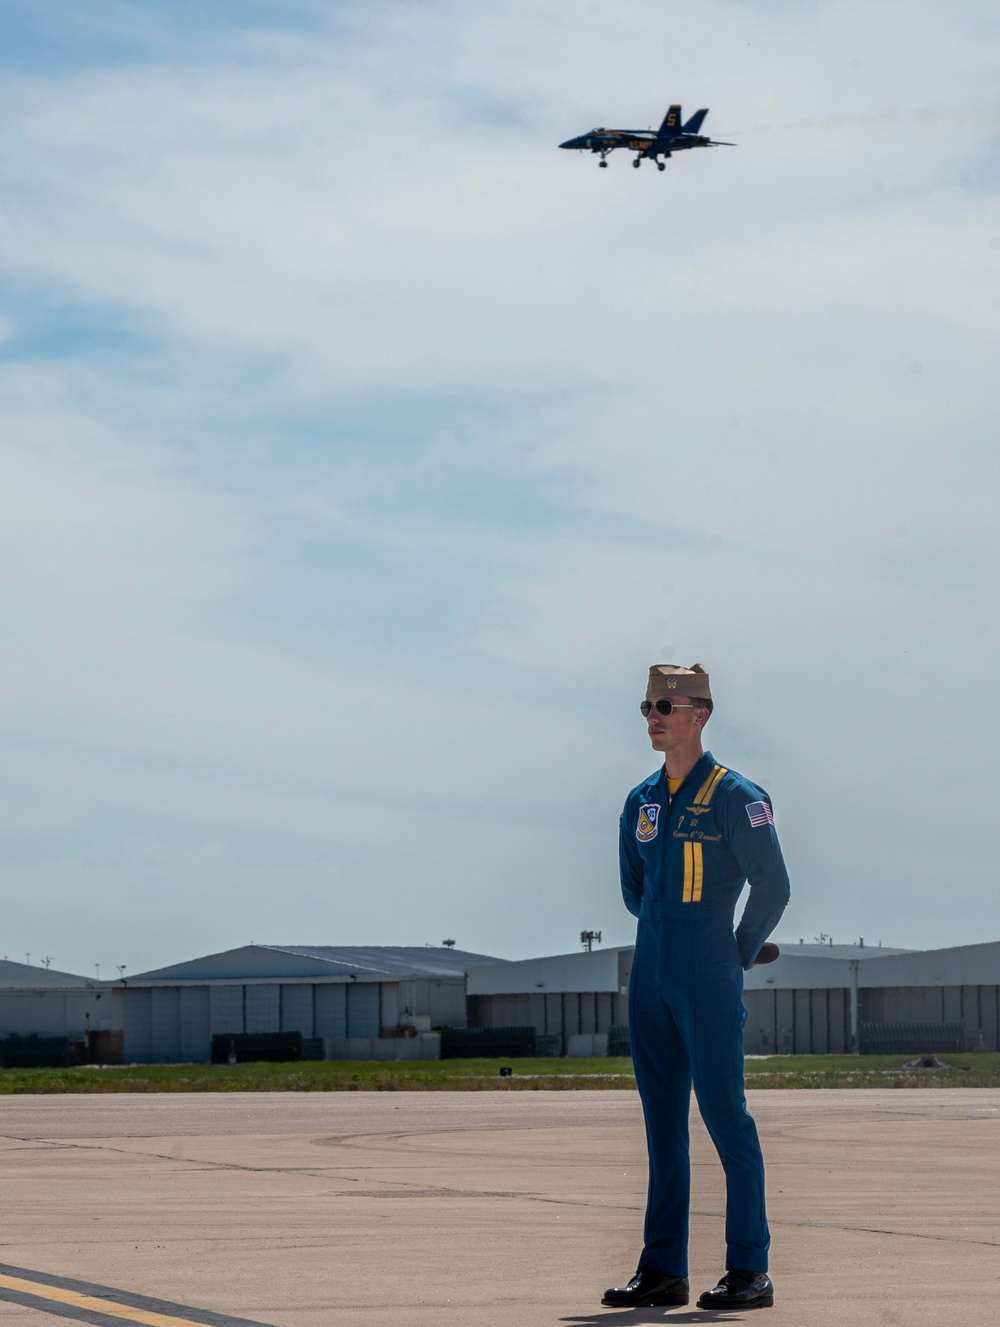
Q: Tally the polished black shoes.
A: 2